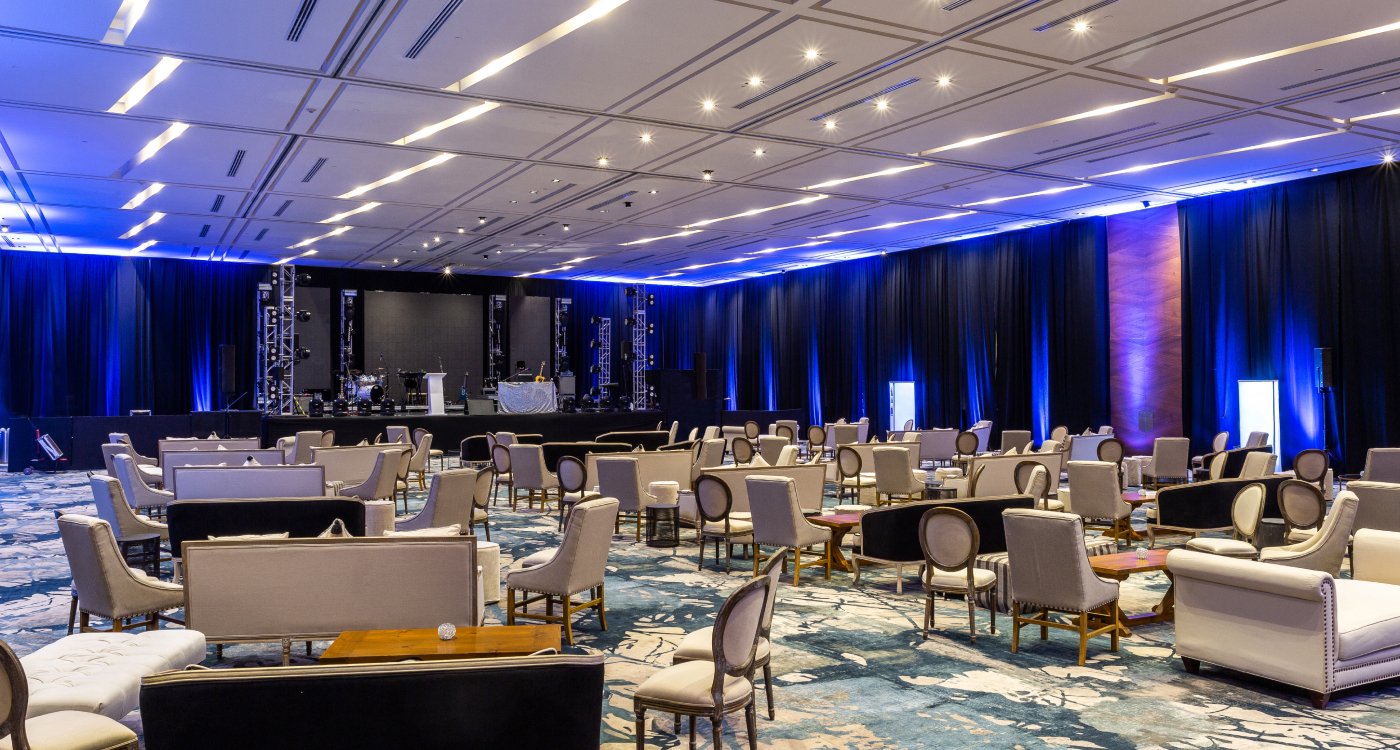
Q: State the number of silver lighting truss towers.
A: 8